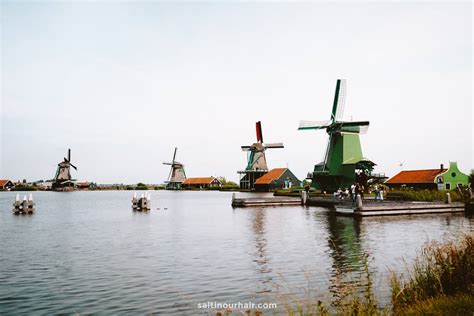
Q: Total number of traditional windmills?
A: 4